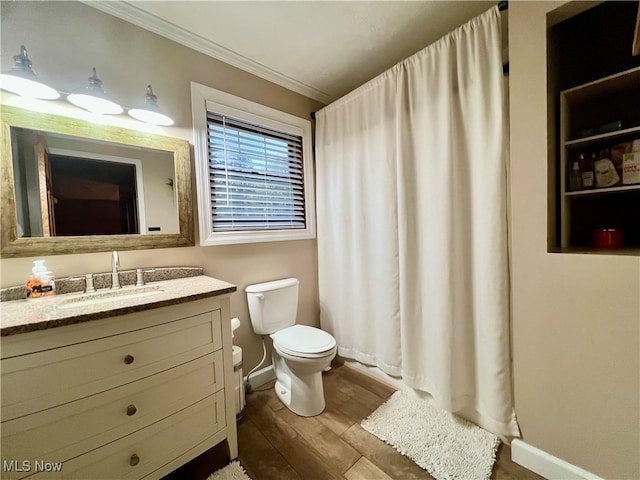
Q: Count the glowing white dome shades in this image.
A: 3